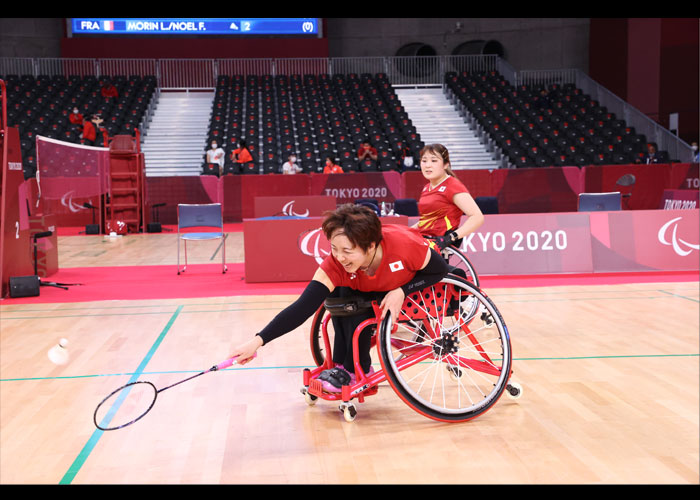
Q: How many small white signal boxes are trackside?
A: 0